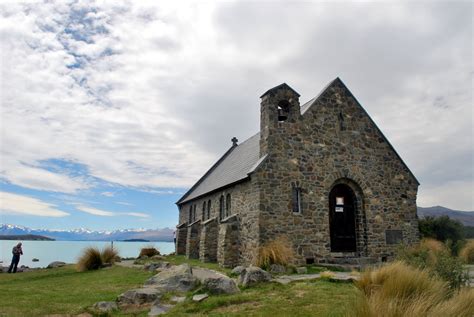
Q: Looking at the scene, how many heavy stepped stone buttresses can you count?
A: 4